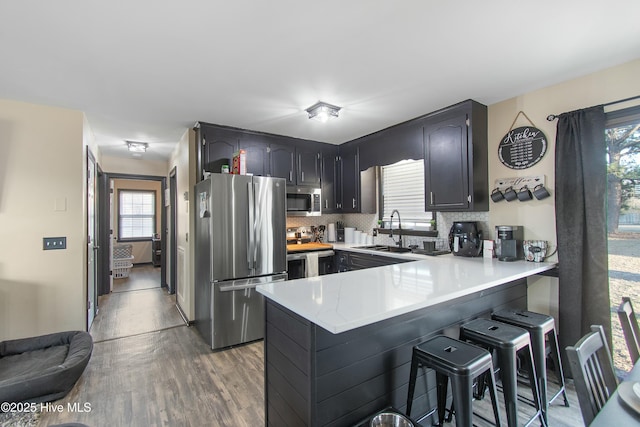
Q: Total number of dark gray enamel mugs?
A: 4